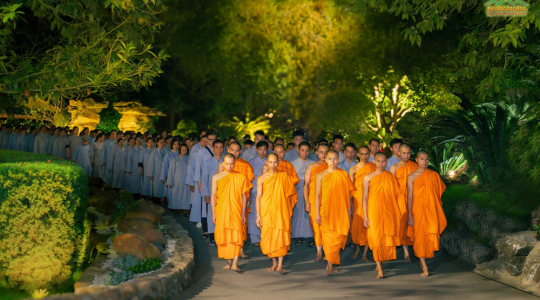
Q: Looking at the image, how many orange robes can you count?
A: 10